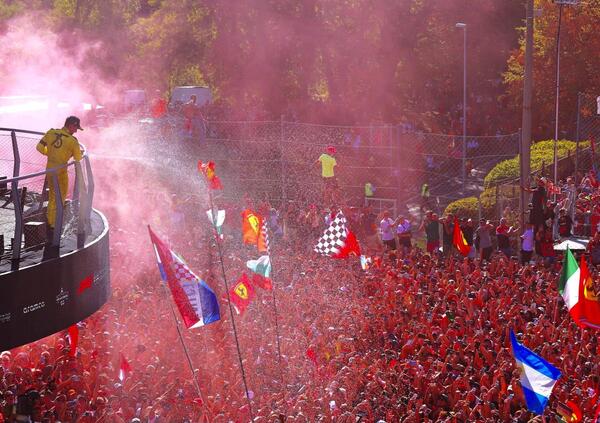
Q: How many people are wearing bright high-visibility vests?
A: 3